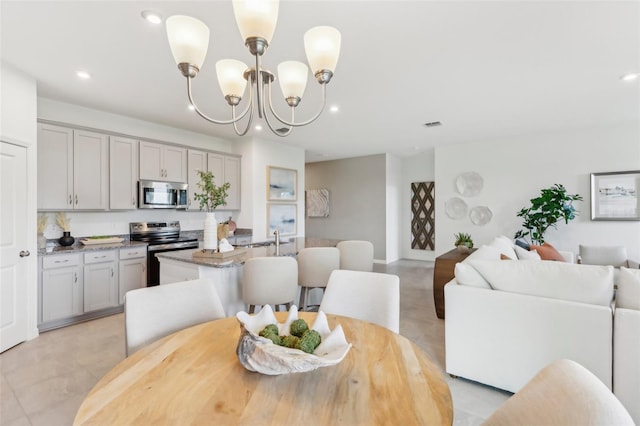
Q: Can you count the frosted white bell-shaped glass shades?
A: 5